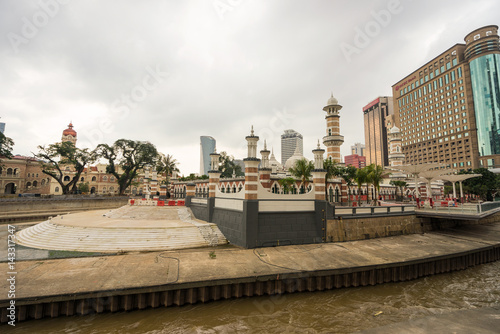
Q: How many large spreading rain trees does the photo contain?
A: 2